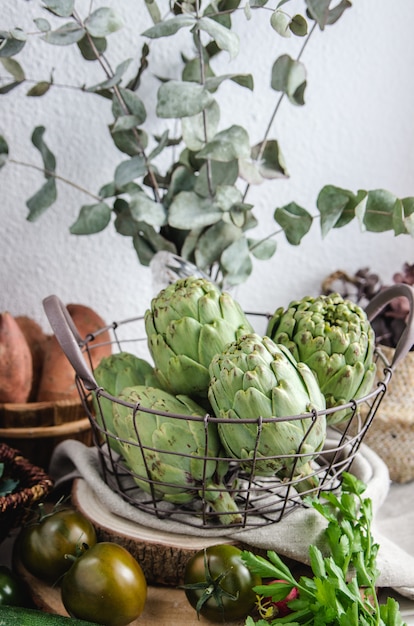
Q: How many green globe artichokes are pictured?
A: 5